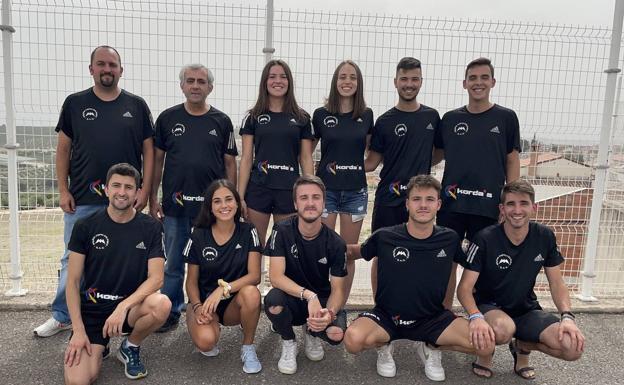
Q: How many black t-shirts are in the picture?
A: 11